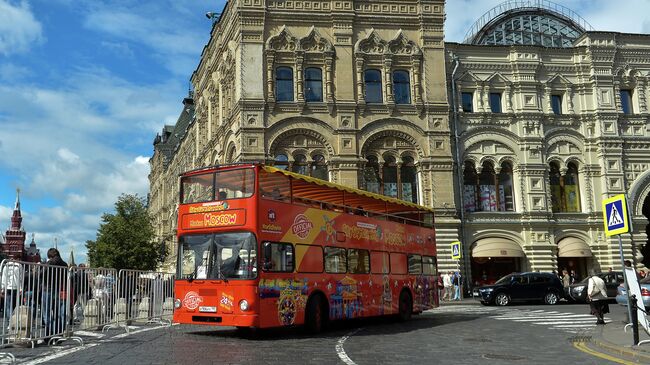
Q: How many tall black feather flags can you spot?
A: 0